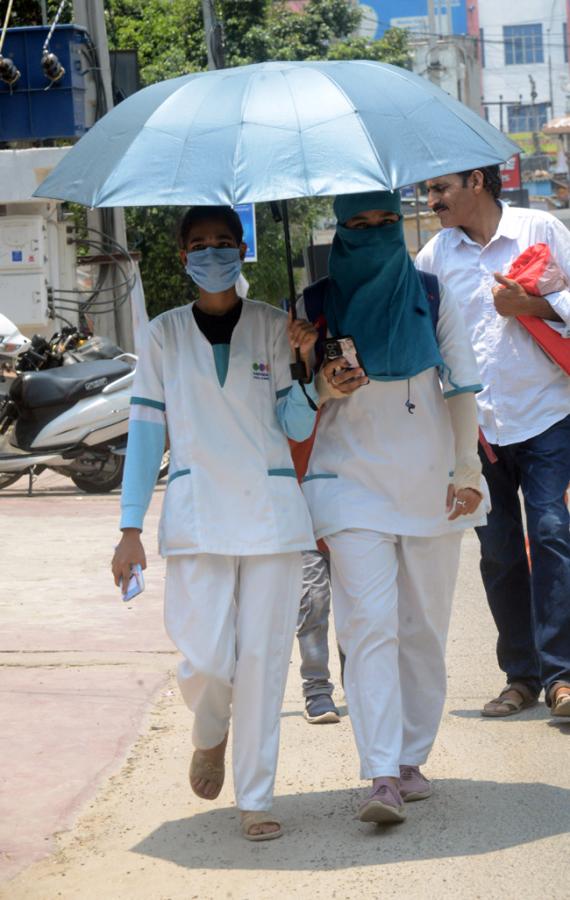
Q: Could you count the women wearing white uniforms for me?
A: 2